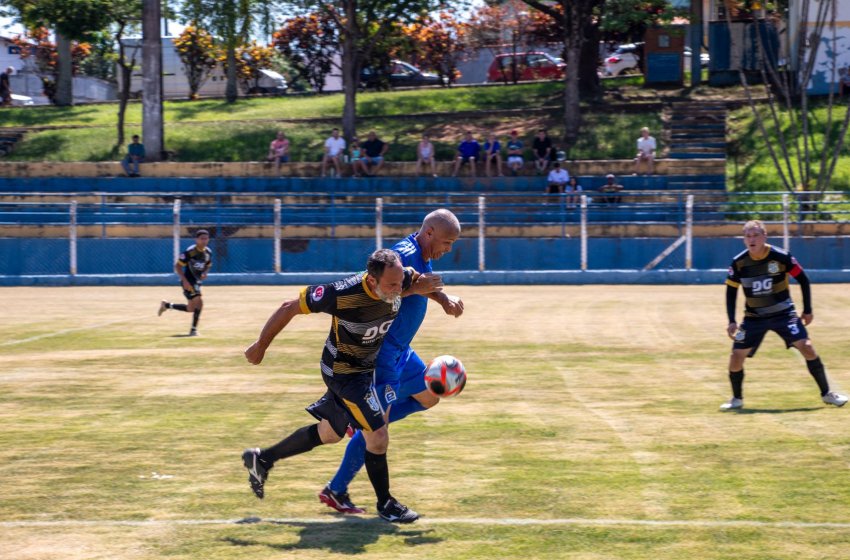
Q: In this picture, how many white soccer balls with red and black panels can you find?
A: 1